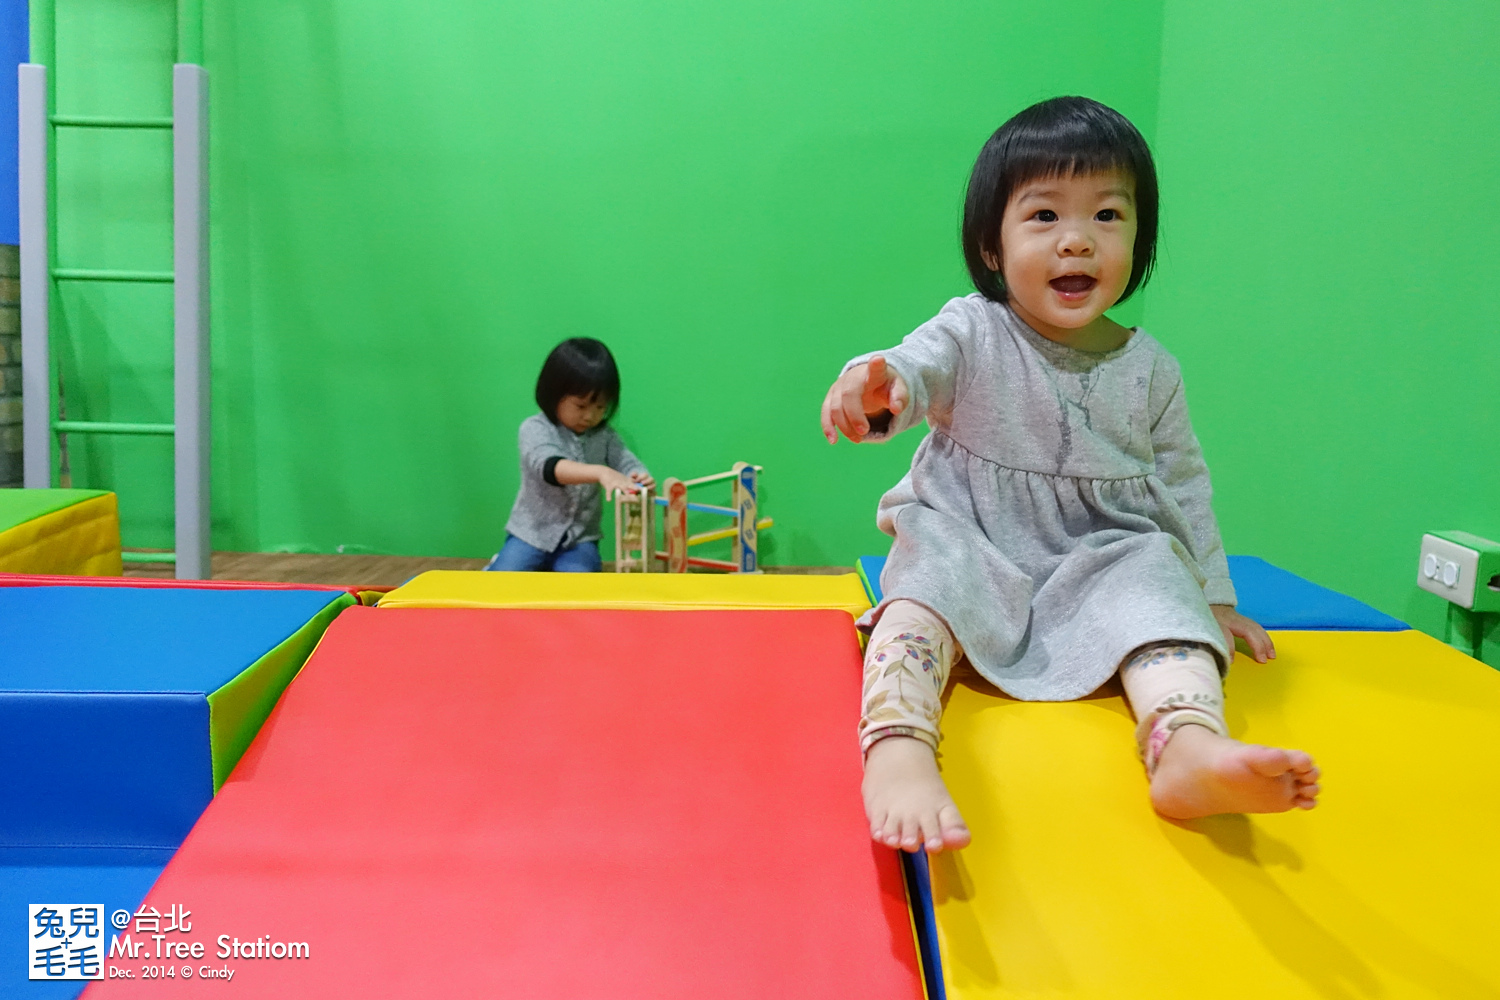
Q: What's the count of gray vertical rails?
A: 2